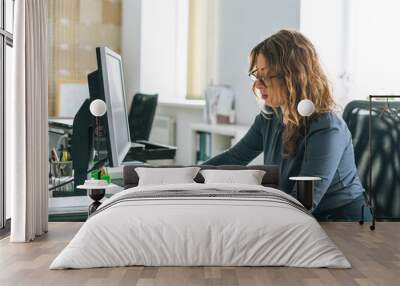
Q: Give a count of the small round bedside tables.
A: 2